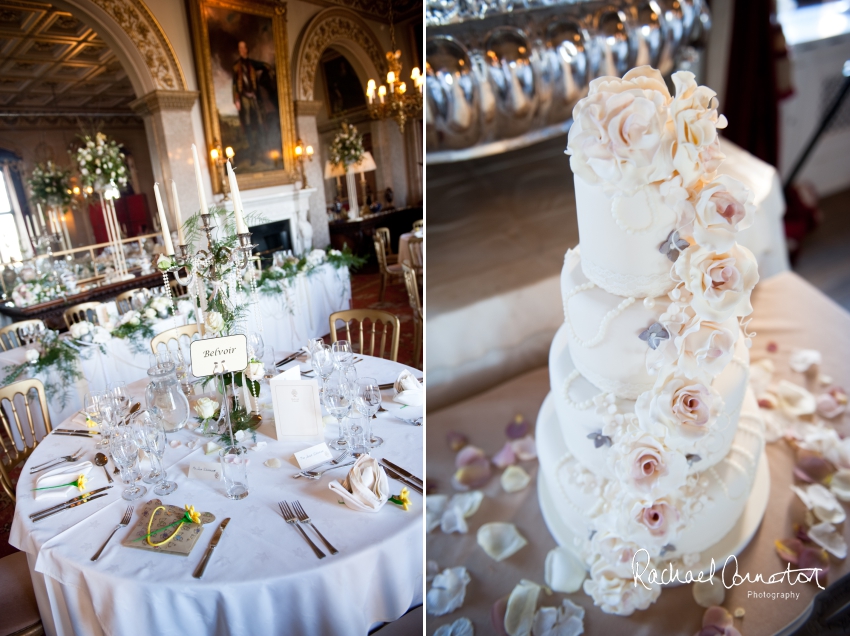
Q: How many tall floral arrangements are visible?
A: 3